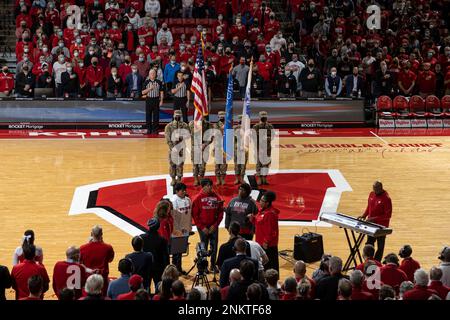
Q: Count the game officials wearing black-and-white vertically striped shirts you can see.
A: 2